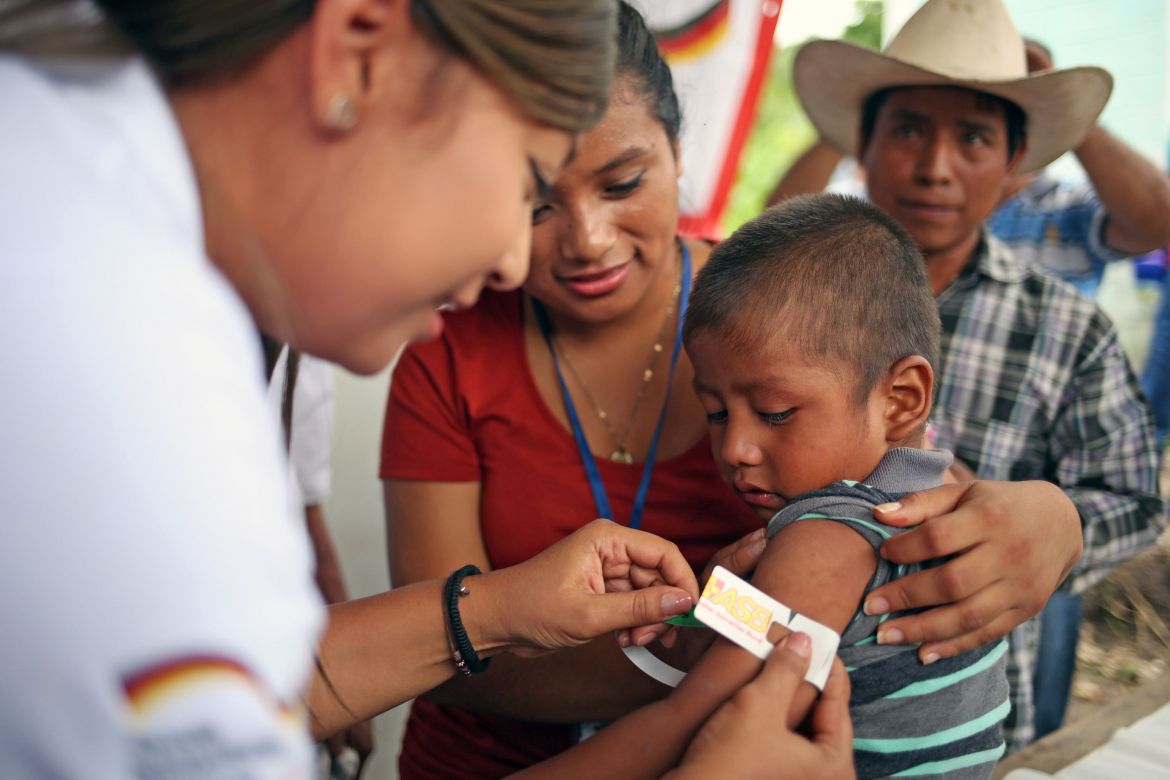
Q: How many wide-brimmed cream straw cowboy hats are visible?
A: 1